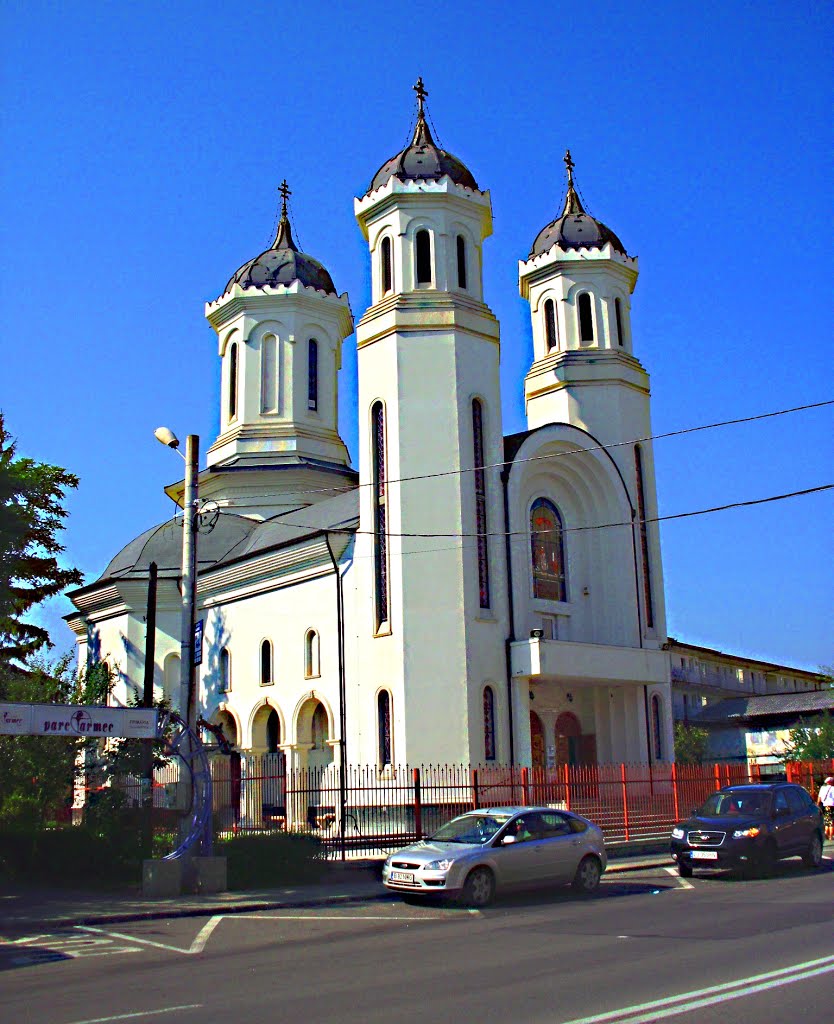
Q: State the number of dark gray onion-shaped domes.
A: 3